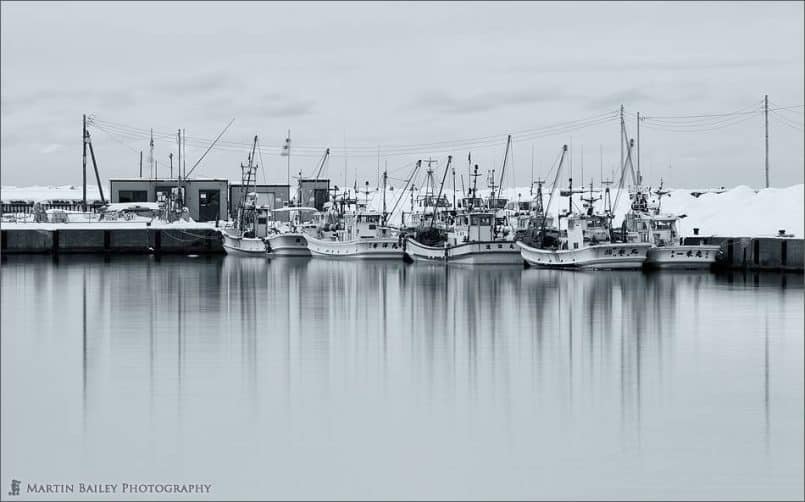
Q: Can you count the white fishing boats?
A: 5